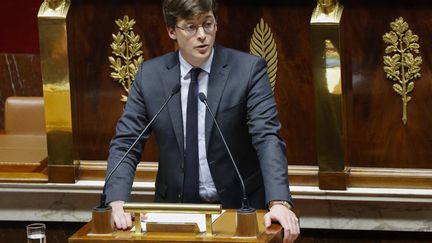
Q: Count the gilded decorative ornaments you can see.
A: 3